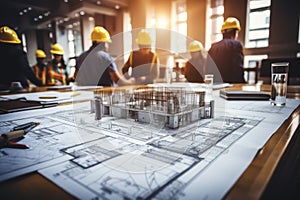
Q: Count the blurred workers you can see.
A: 7